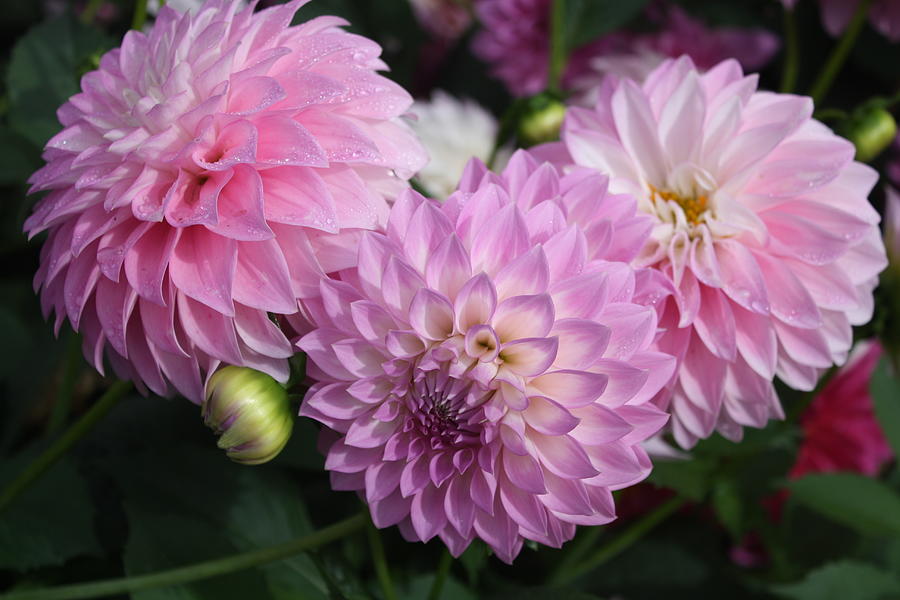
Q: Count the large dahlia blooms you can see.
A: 3